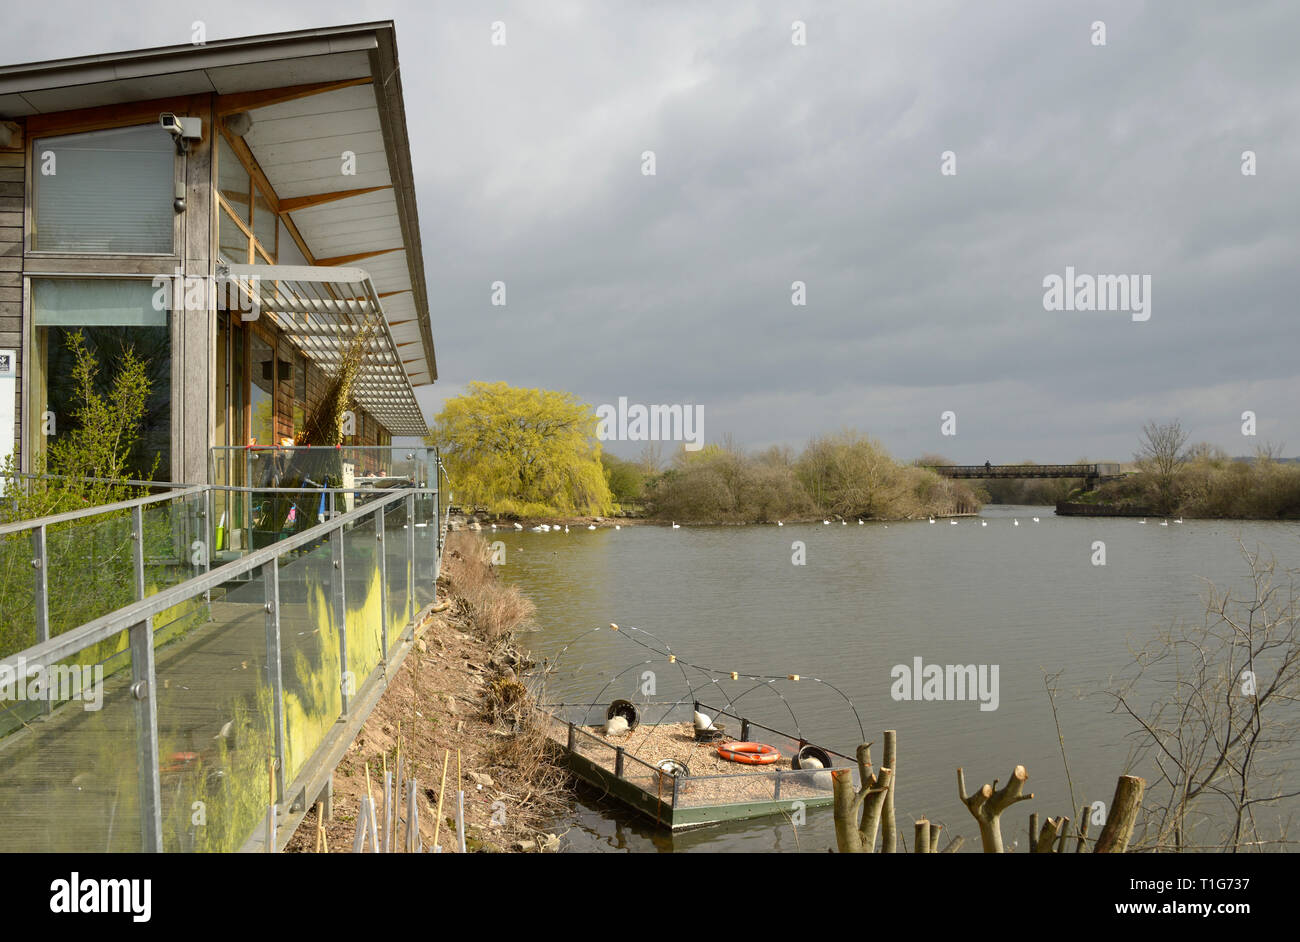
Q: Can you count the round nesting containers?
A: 4